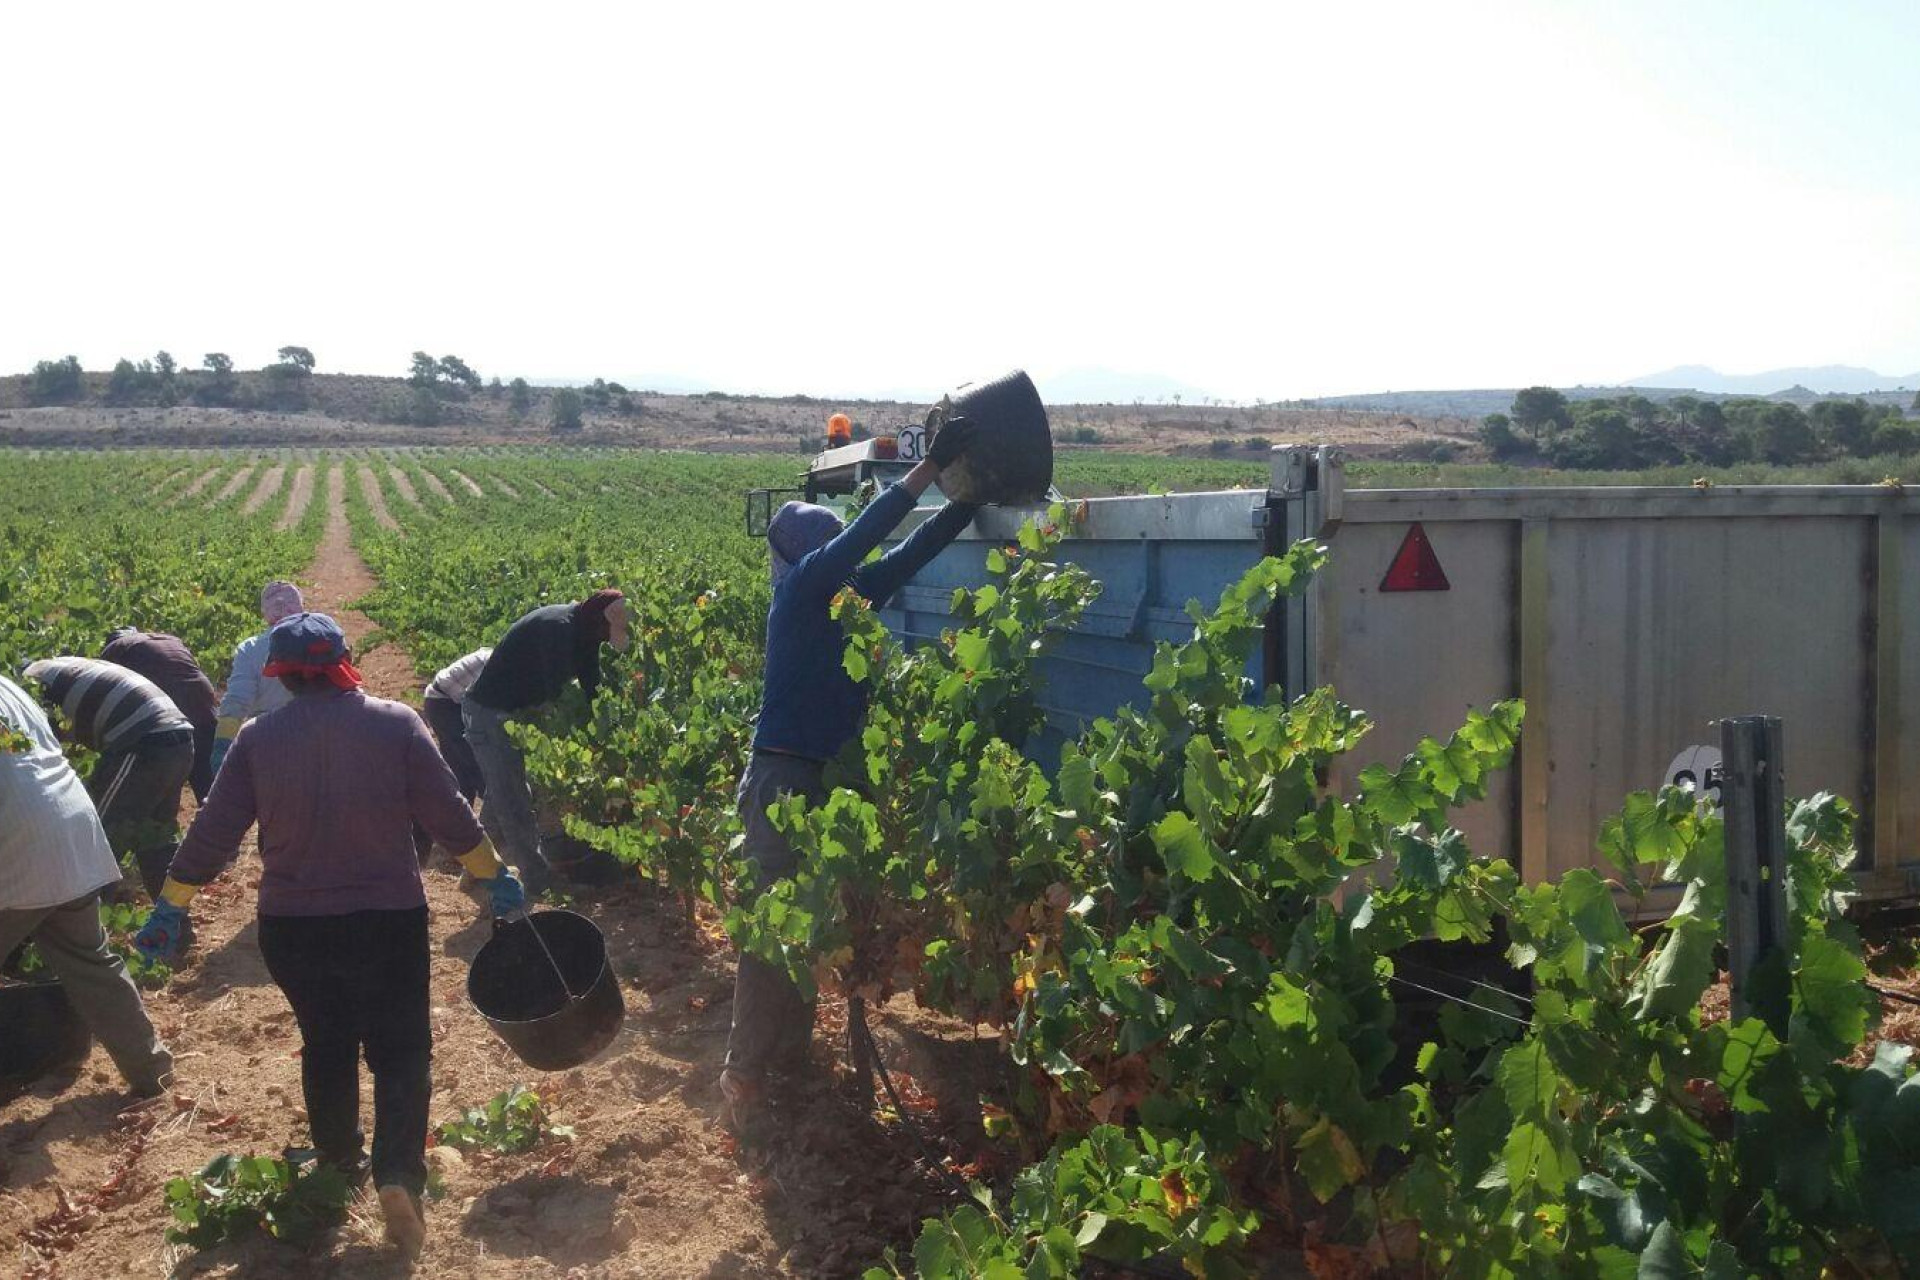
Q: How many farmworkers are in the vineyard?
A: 8